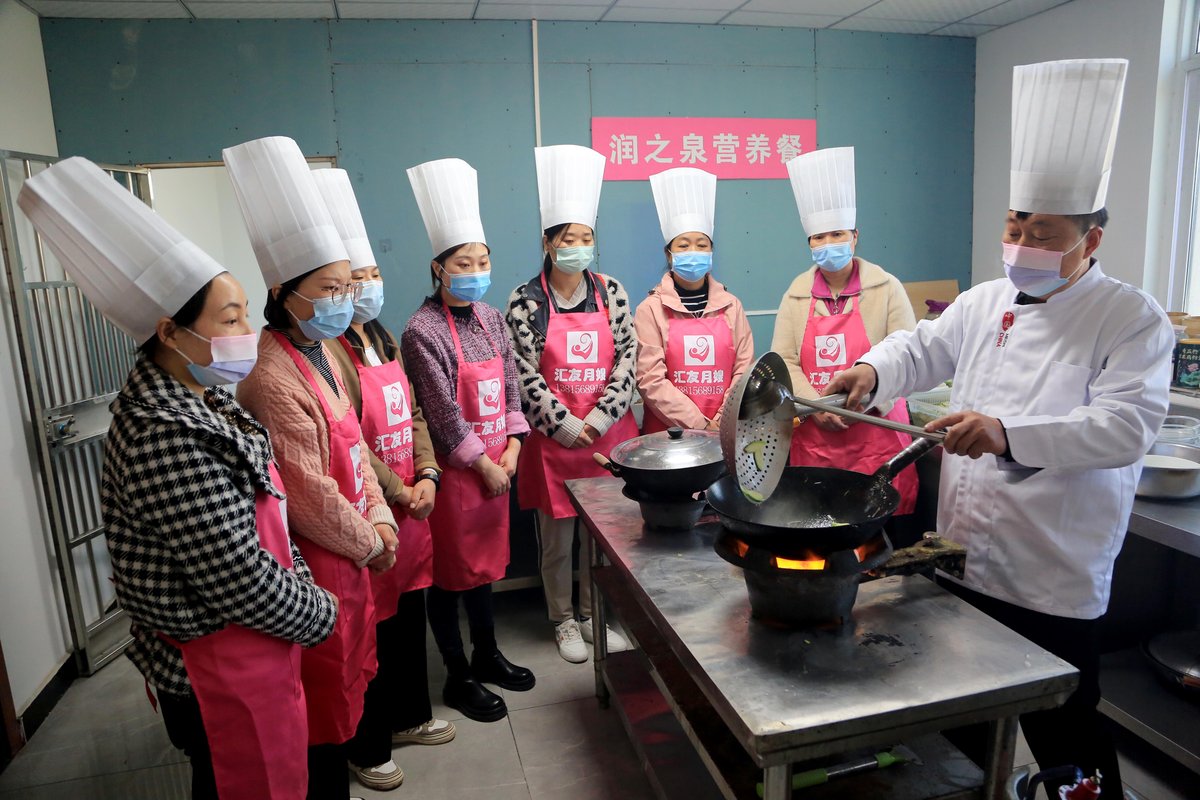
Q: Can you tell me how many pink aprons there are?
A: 7